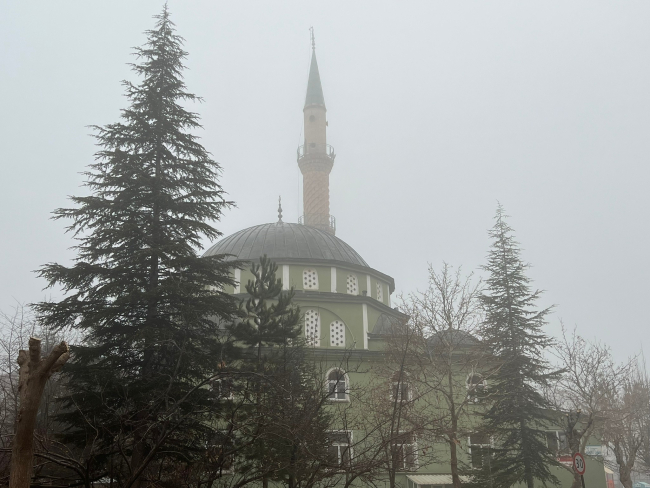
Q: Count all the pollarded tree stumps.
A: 1